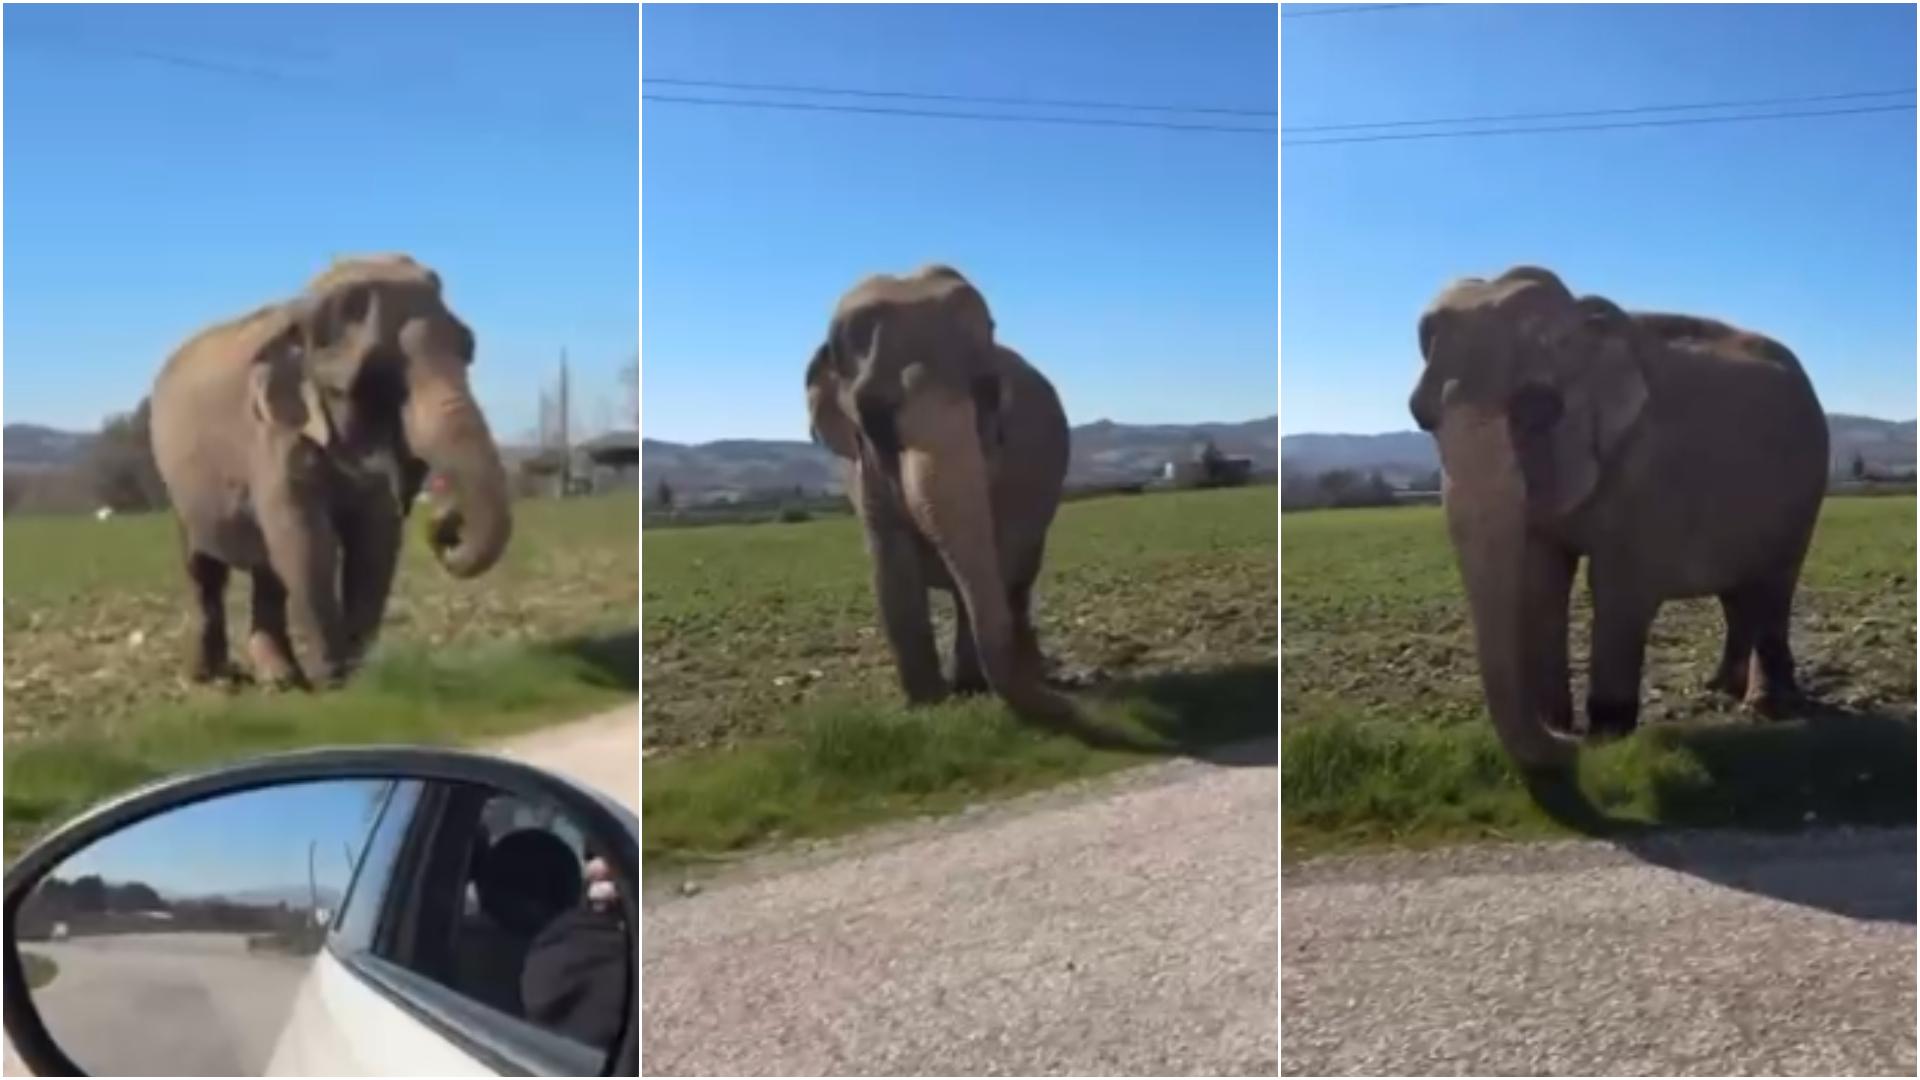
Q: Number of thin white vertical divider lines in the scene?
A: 2